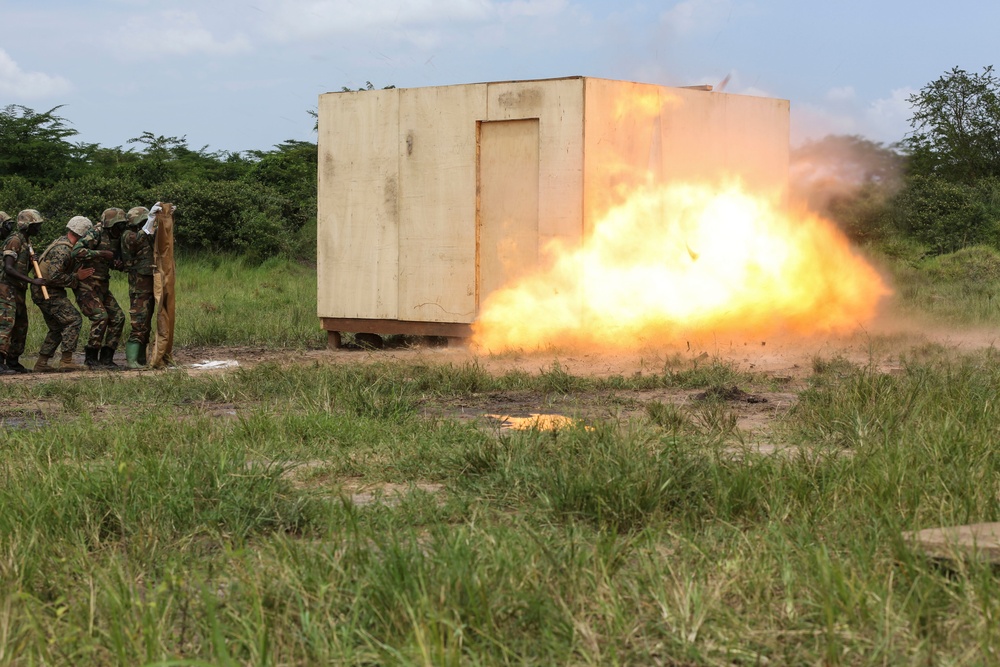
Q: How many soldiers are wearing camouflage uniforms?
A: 5